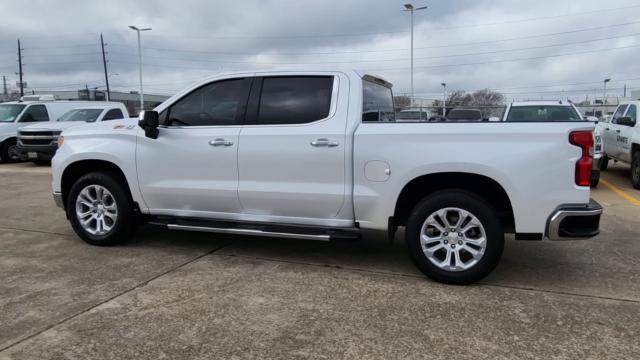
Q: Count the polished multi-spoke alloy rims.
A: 2